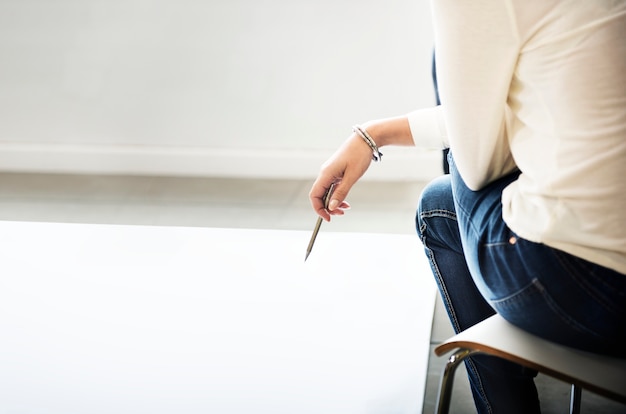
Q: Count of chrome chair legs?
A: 2